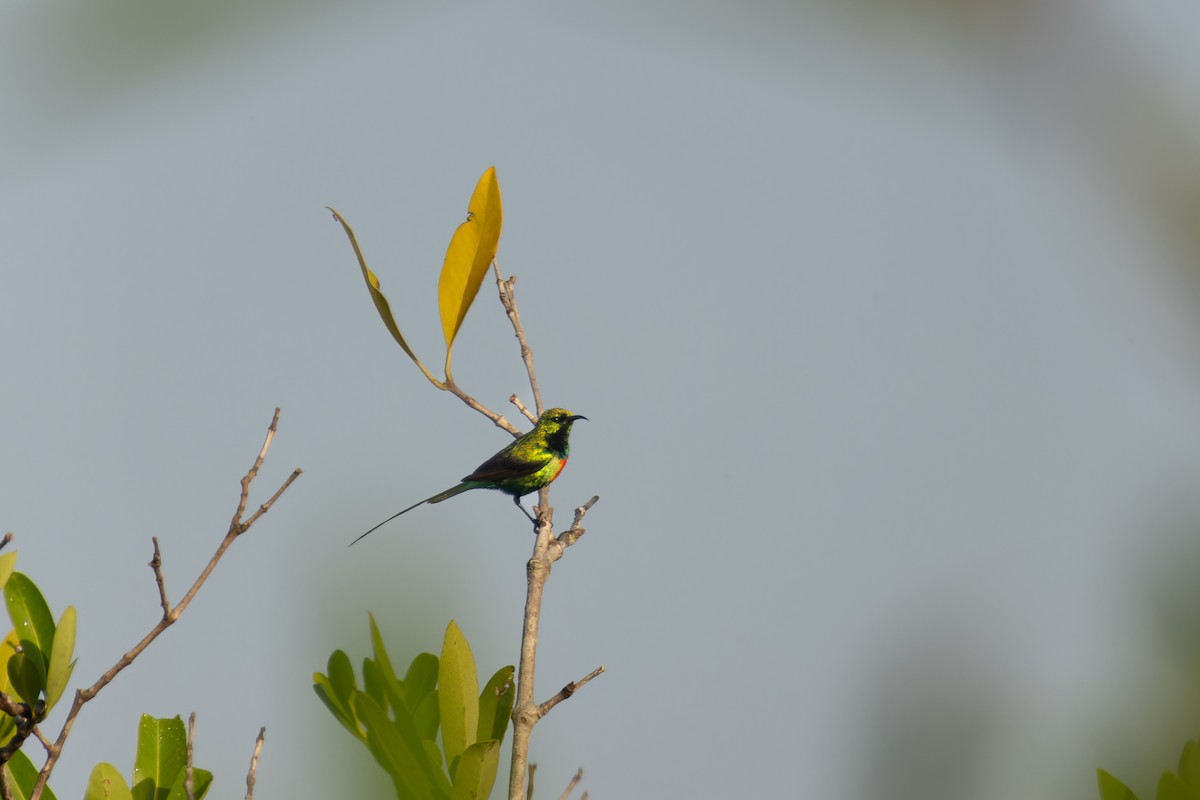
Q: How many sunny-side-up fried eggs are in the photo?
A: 0